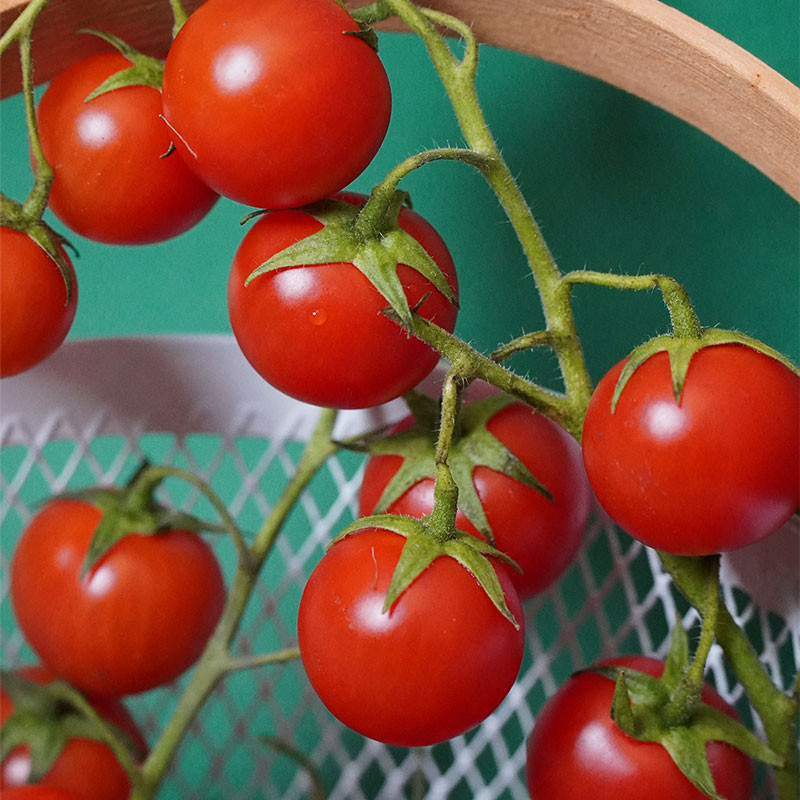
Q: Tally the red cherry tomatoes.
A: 11